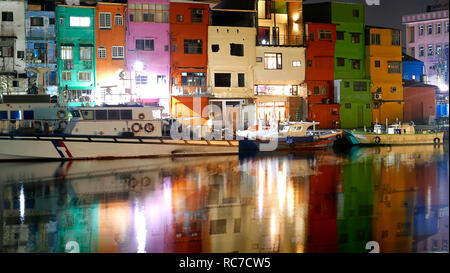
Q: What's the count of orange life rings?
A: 2